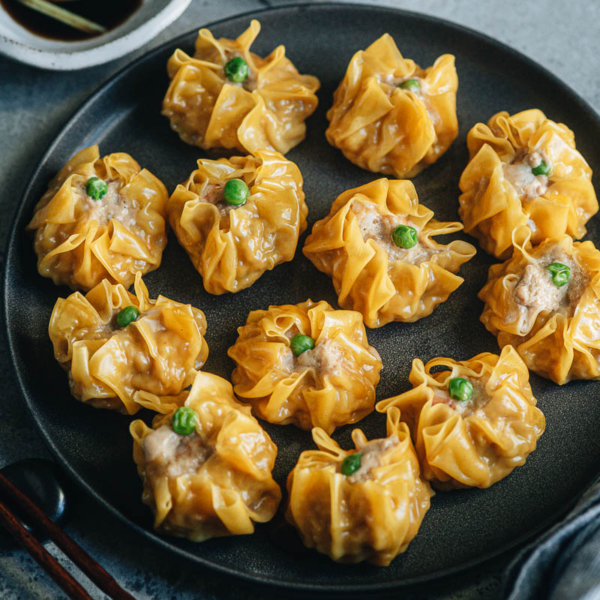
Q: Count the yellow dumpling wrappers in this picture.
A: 12